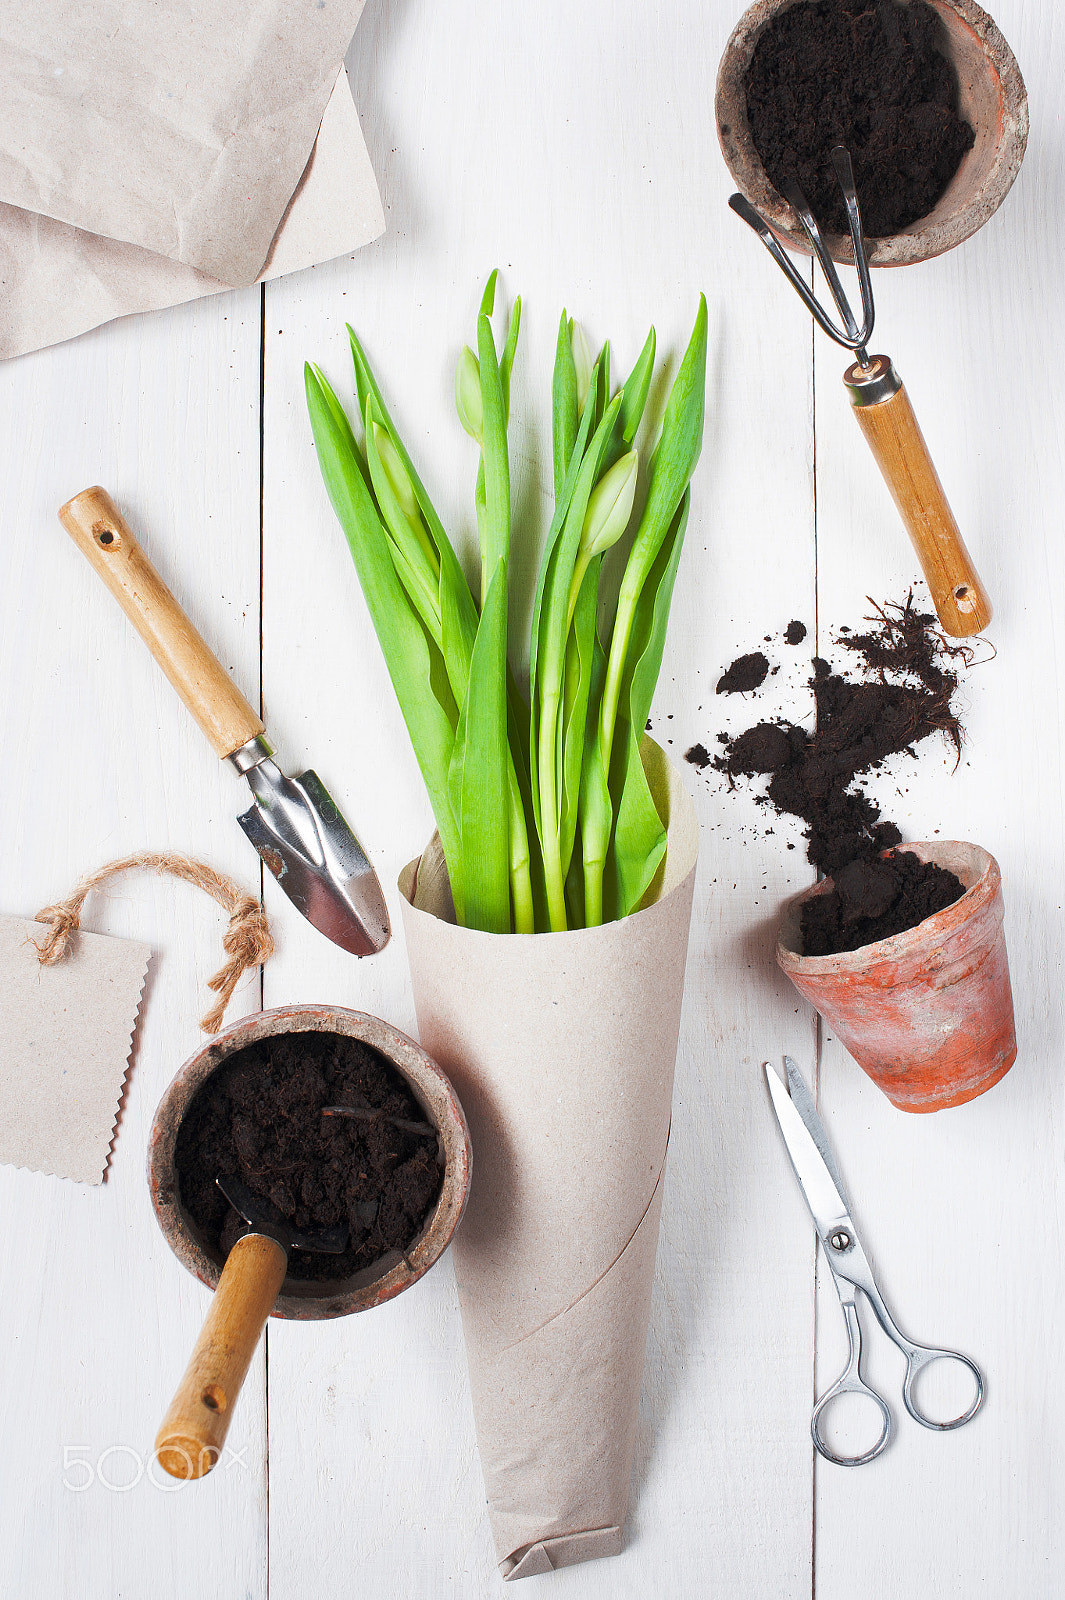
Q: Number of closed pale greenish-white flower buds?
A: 4